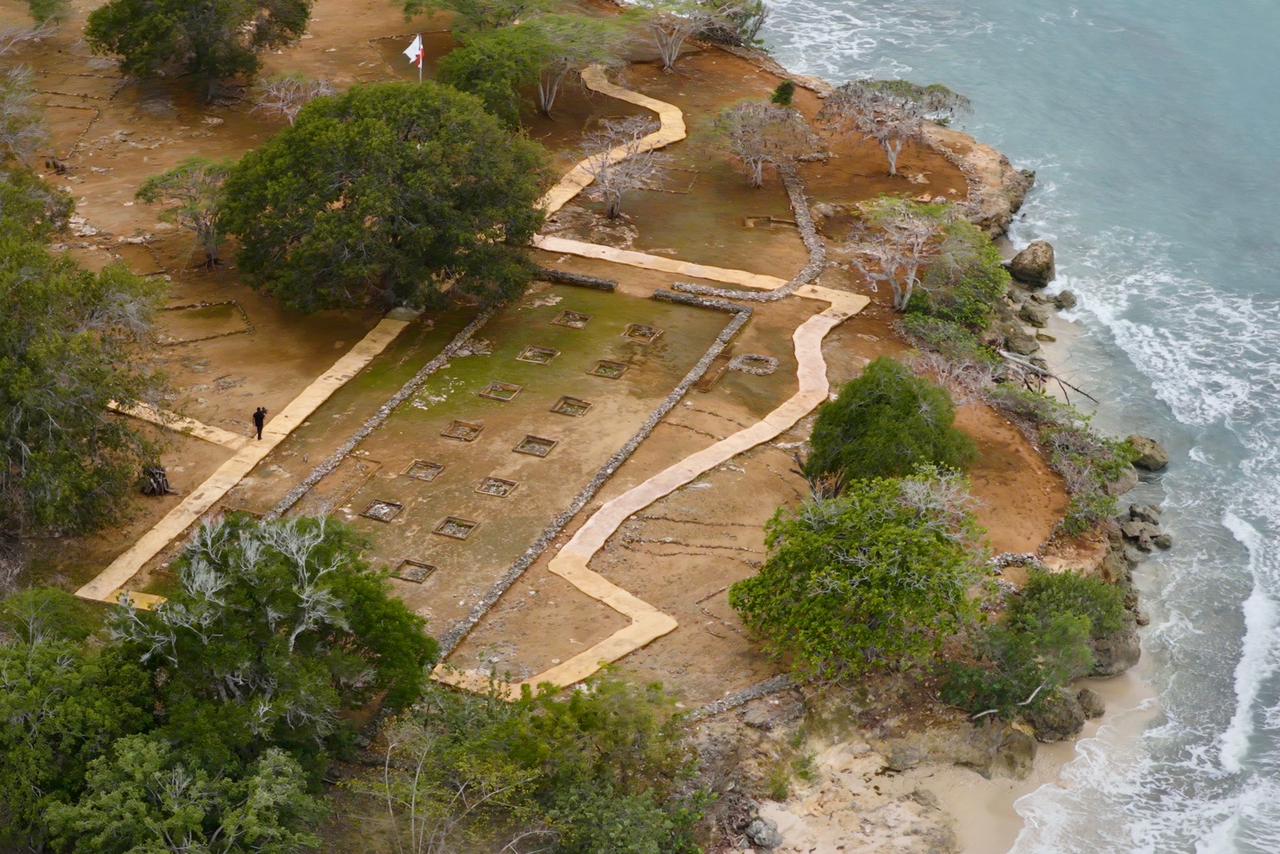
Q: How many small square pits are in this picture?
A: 13